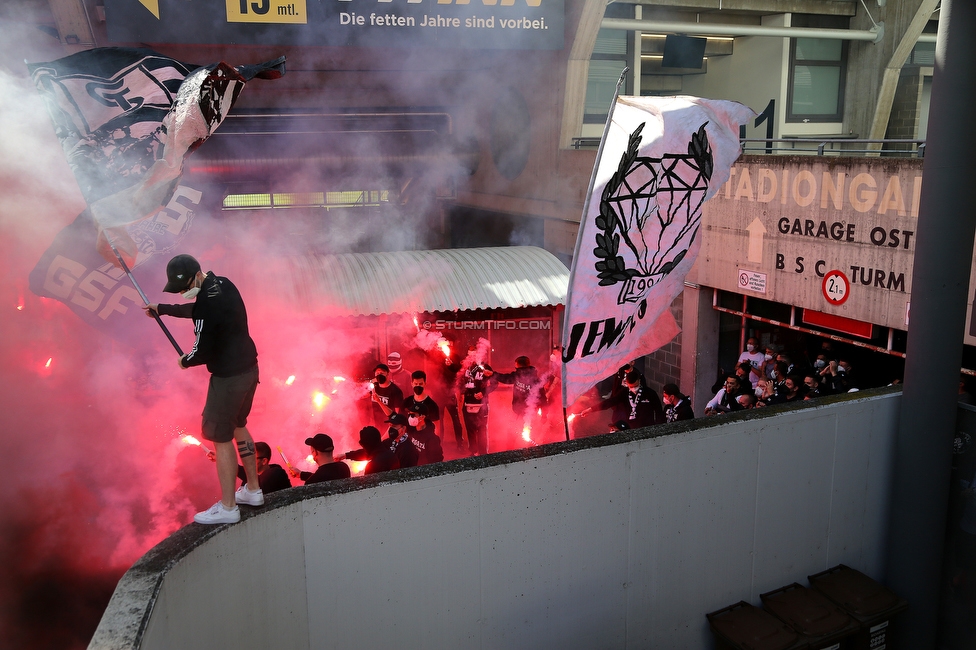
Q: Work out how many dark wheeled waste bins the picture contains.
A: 3